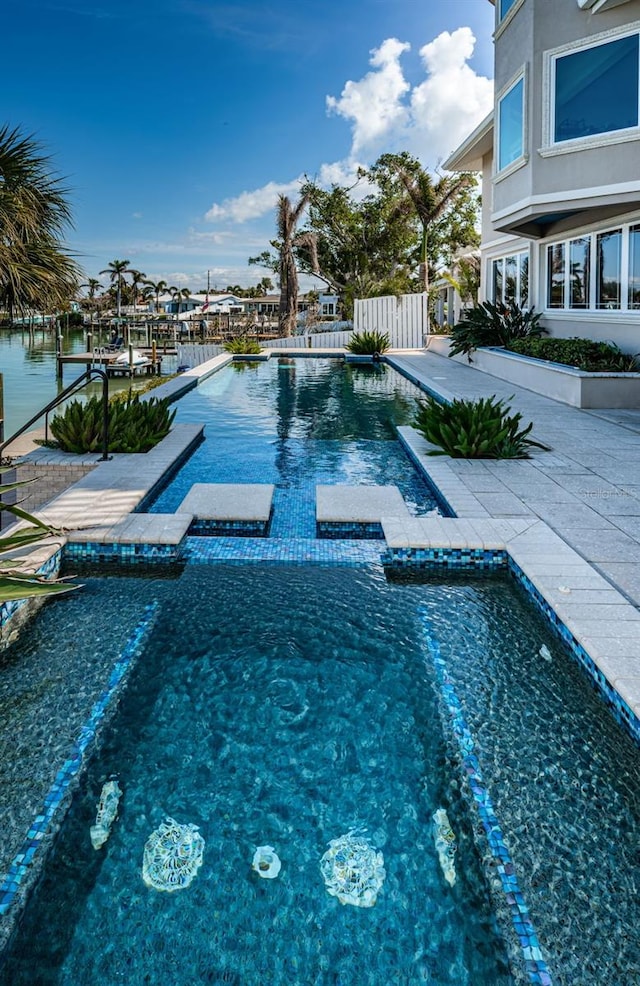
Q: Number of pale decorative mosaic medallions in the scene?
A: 2